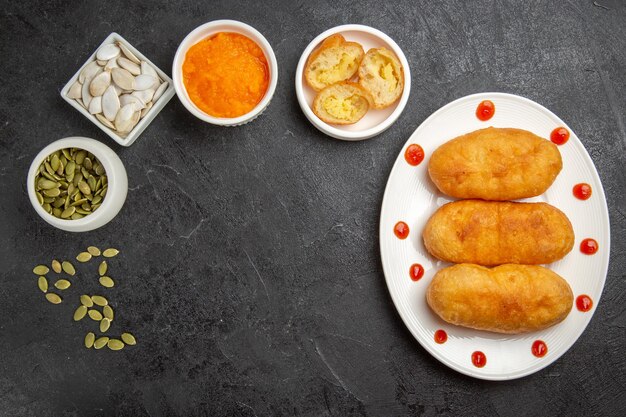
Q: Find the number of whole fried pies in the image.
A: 3